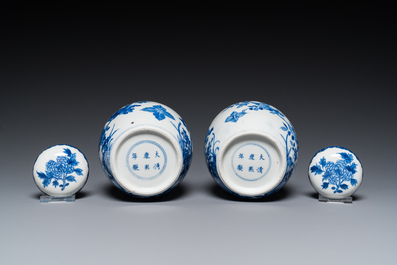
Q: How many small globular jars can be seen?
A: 2